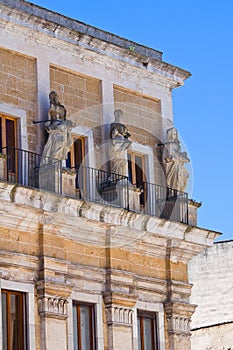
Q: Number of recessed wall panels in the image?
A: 3